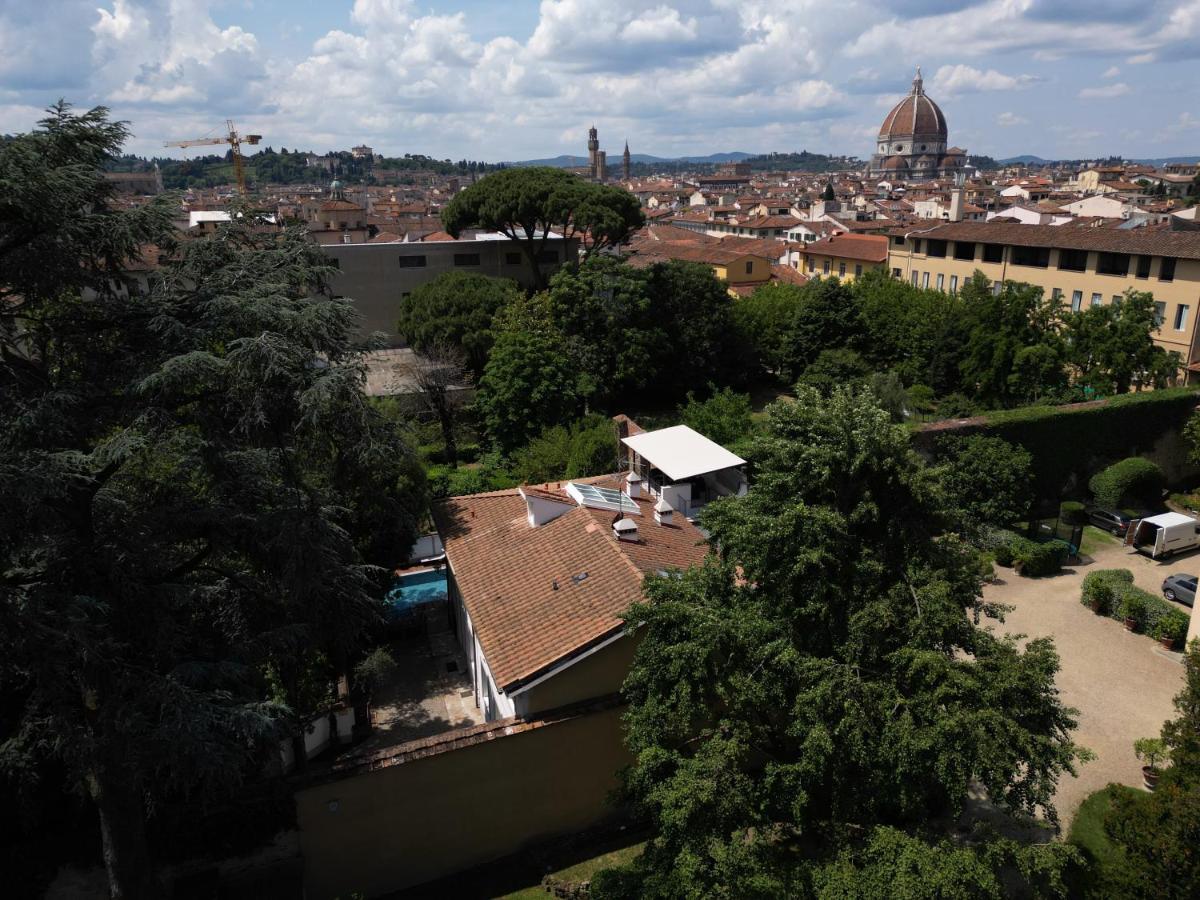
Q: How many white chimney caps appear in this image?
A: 3